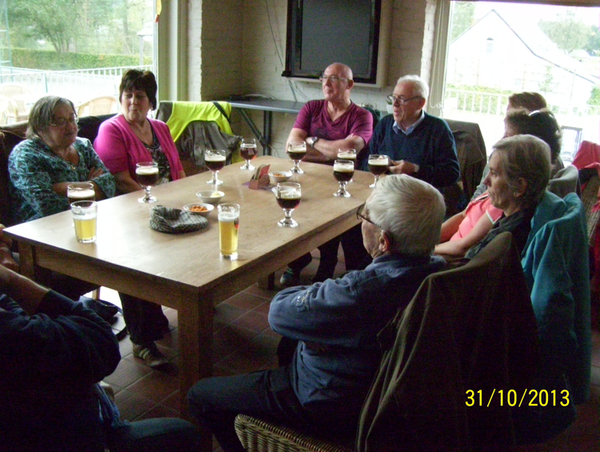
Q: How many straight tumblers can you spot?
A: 2